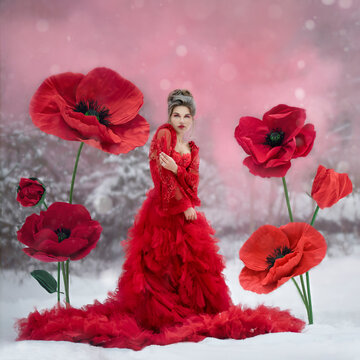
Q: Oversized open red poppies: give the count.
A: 4